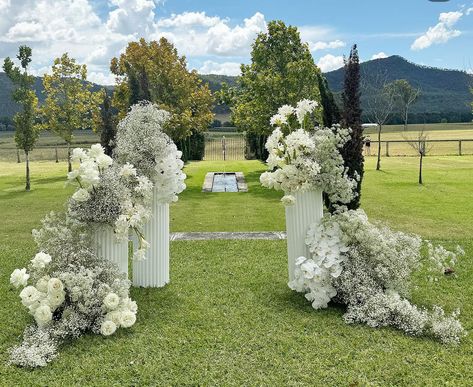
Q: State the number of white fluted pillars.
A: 3